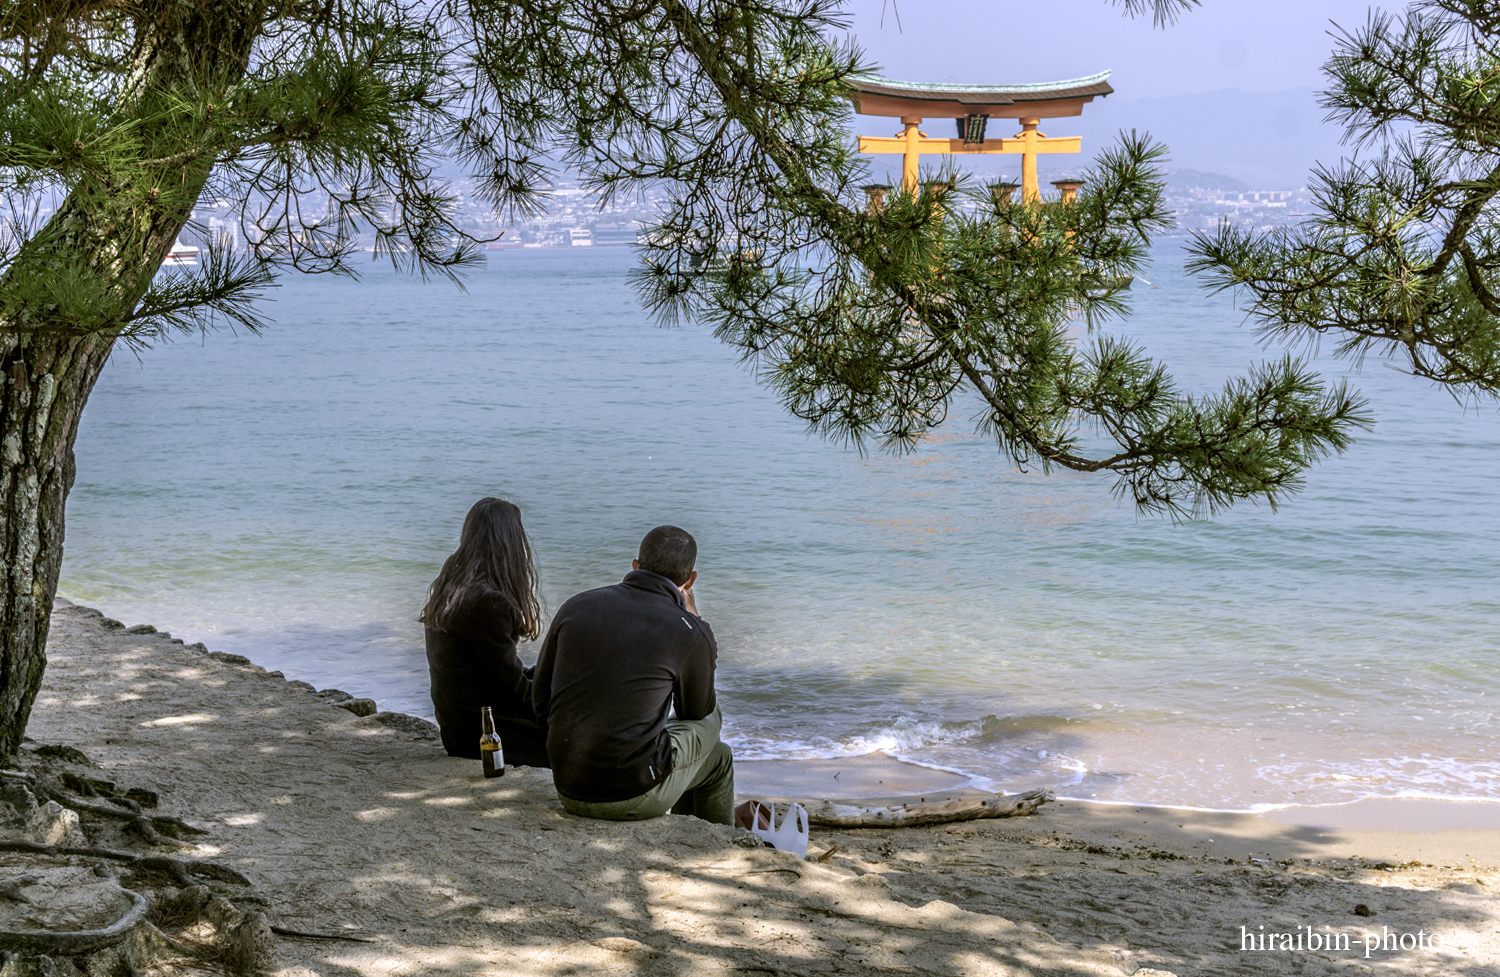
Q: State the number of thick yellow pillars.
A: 2